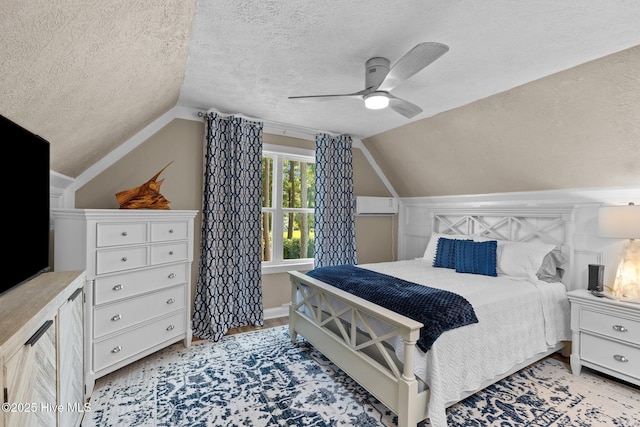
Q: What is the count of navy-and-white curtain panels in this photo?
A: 2